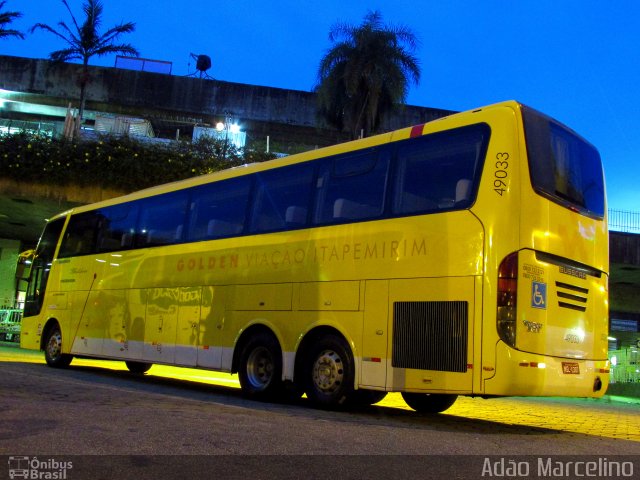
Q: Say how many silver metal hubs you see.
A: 3